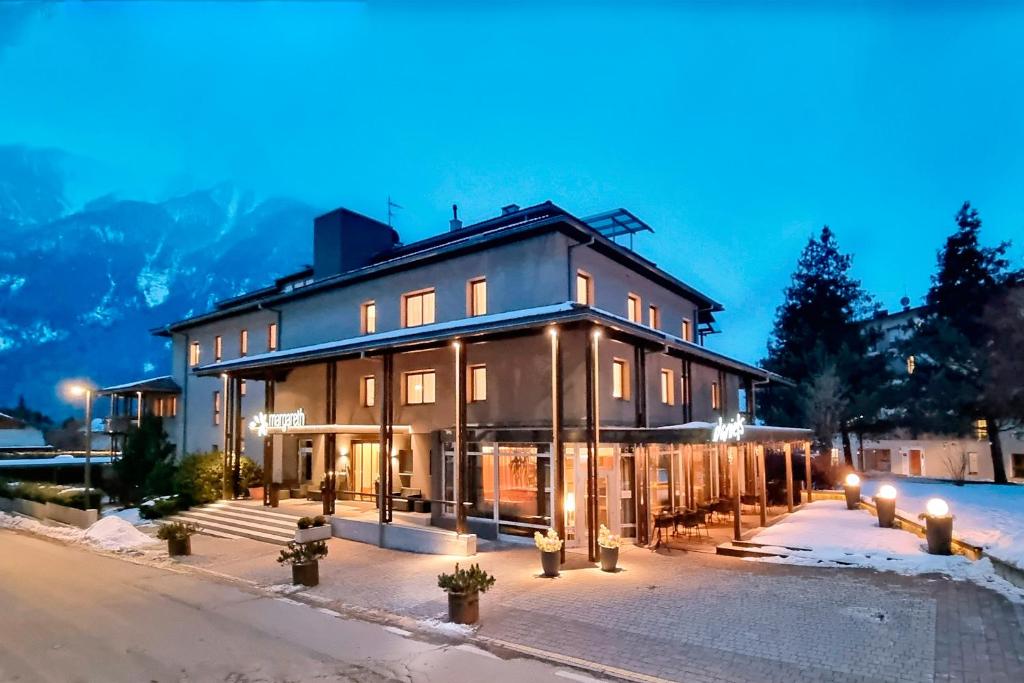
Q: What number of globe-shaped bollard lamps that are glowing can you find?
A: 3